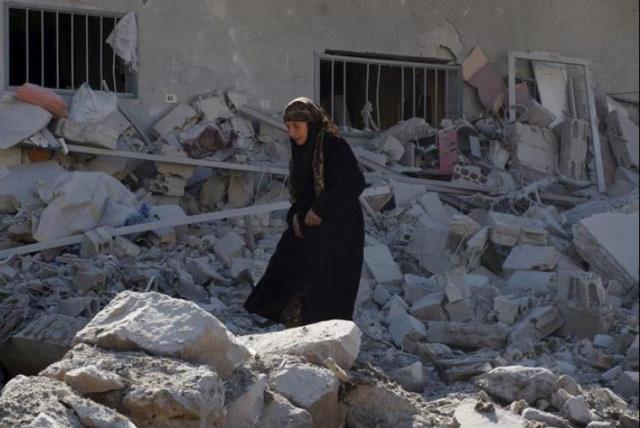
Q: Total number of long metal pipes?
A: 2